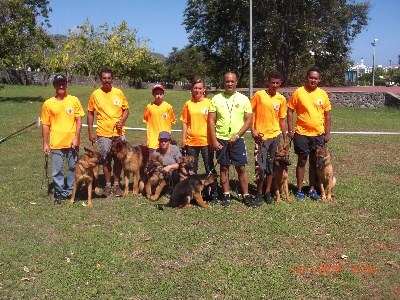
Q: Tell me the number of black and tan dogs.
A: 7